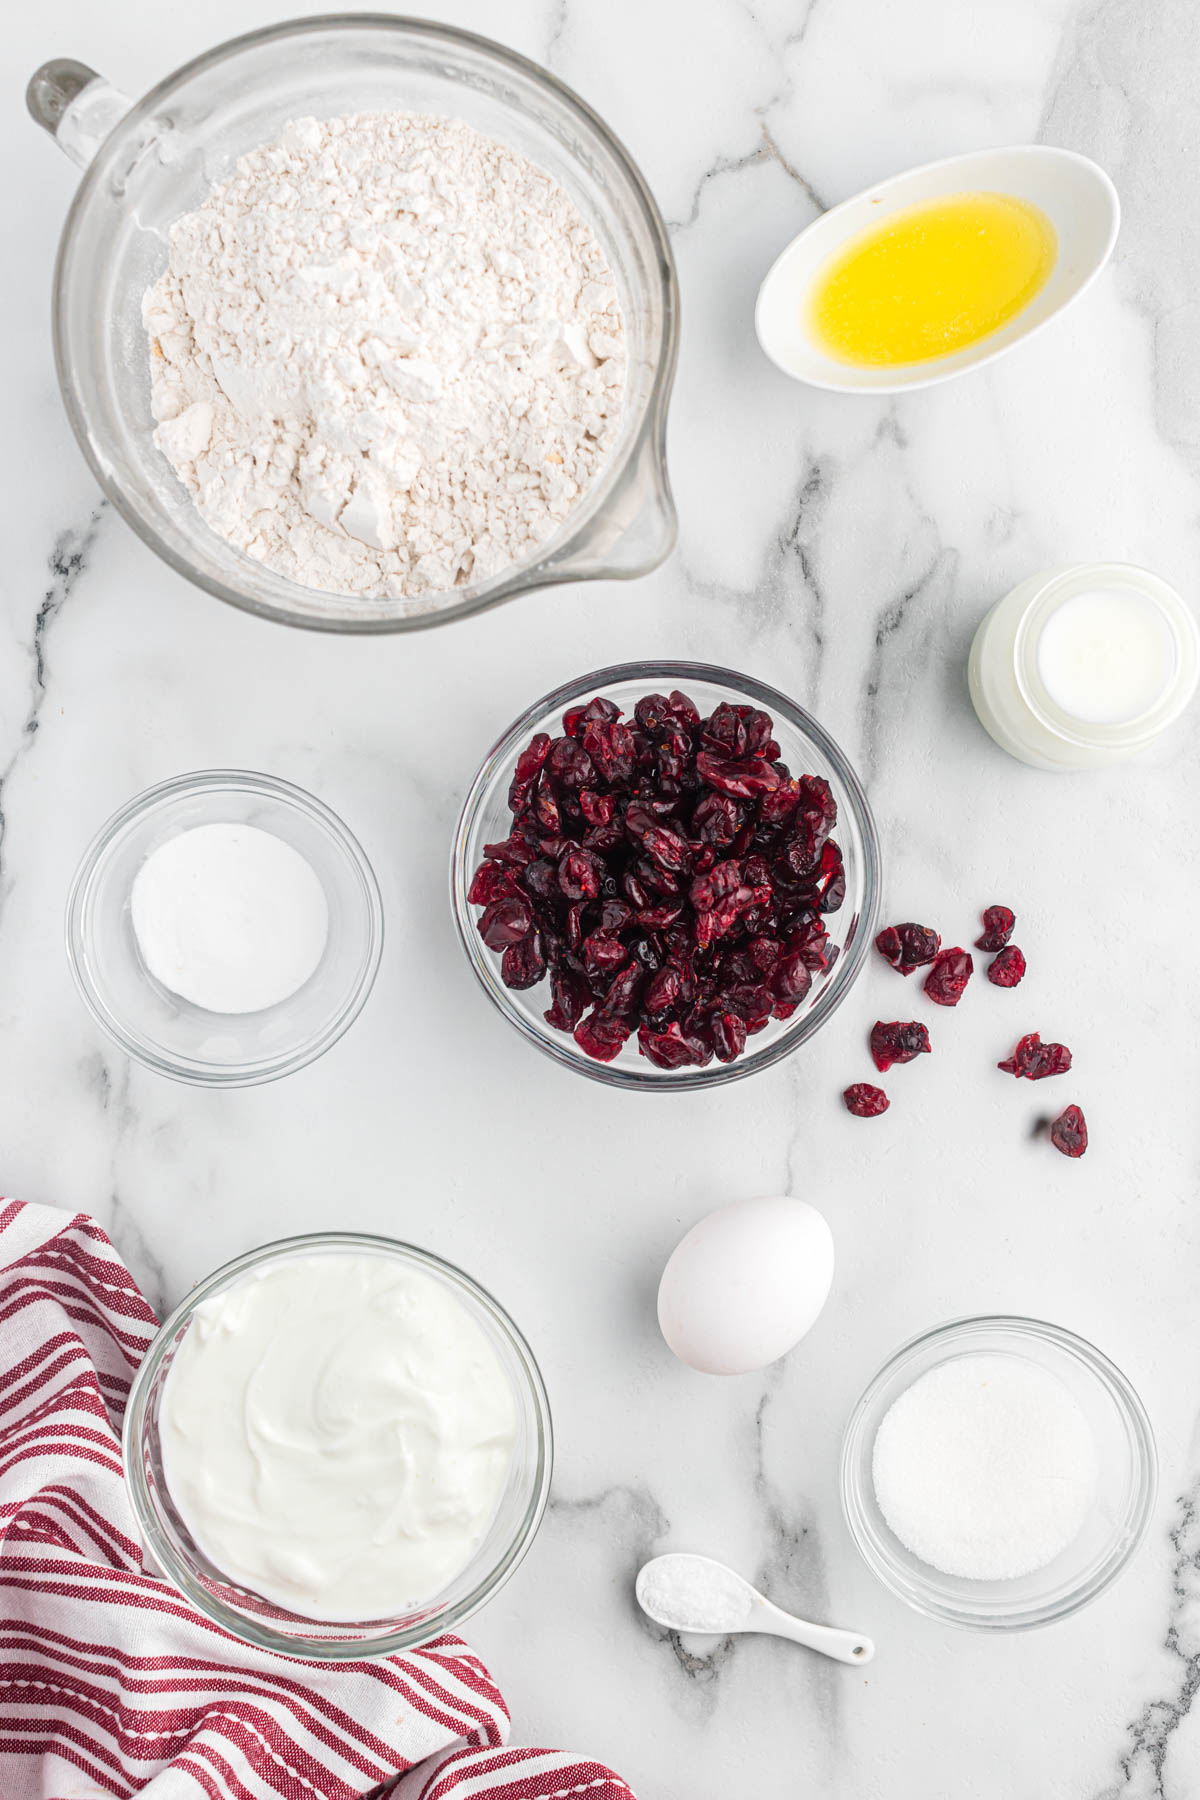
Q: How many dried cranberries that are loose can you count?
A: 8